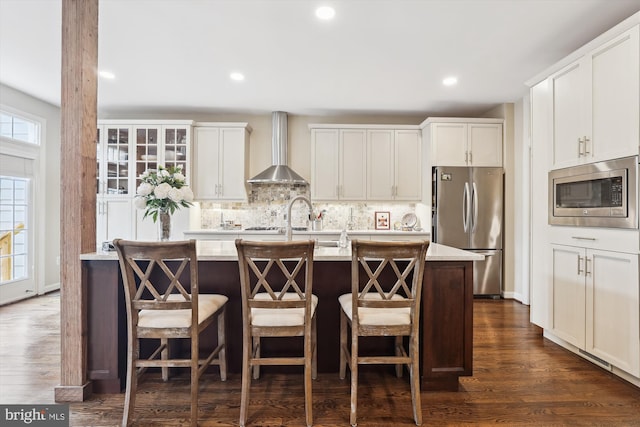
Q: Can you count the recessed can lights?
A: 4